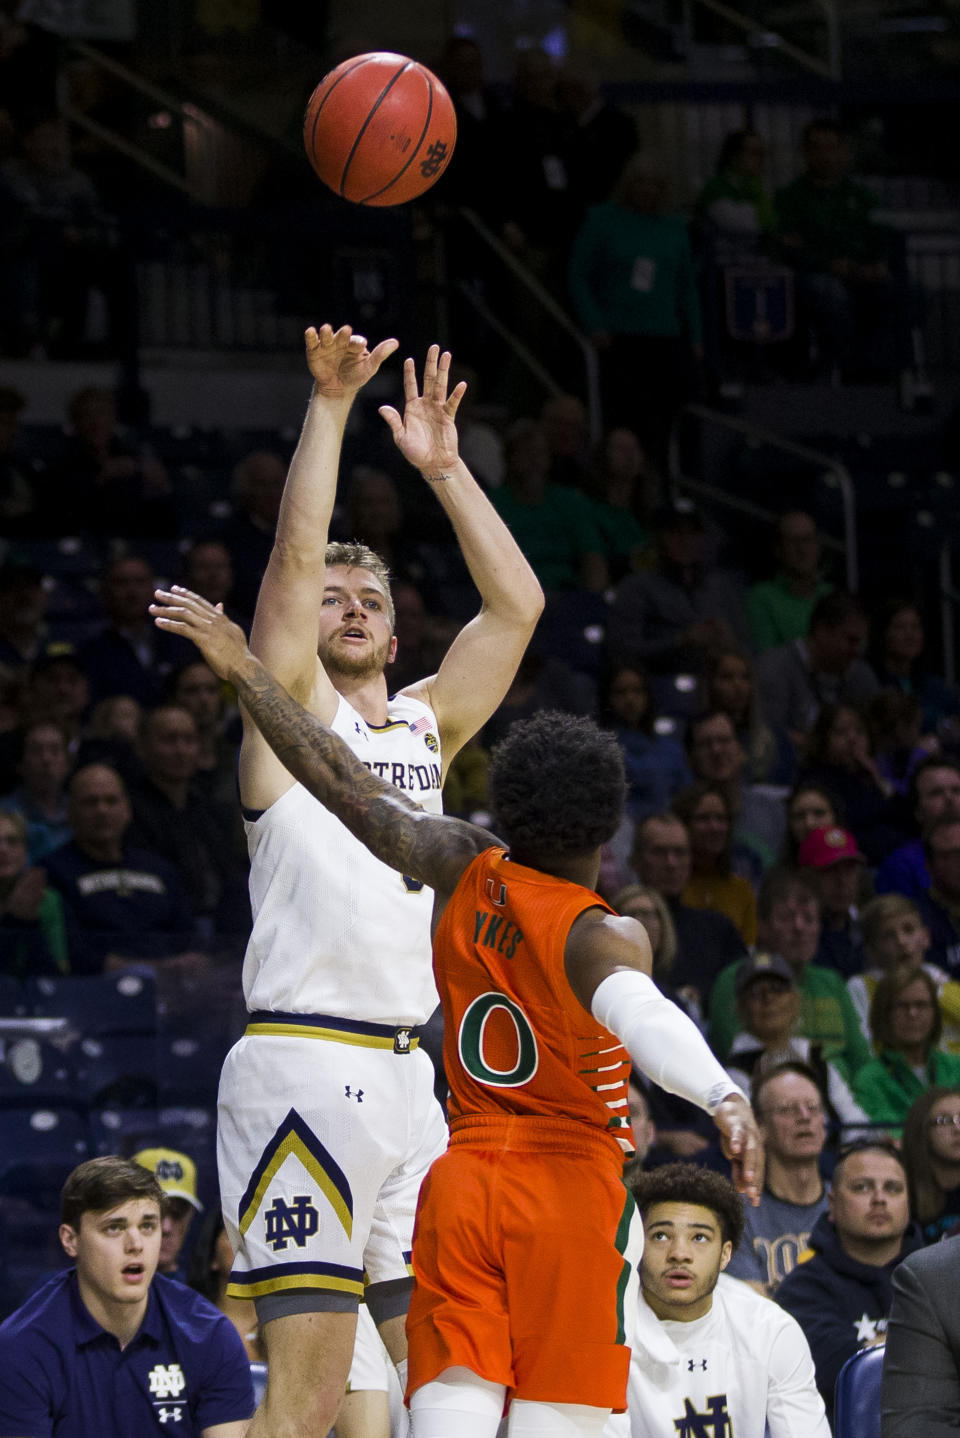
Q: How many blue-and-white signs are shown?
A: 1